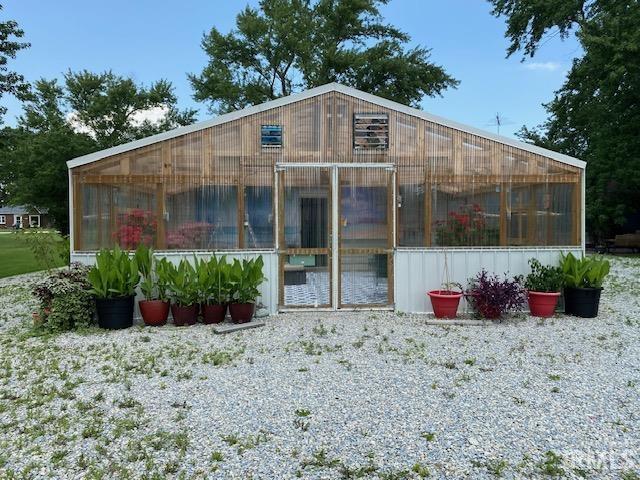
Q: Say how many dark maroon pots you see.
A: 3